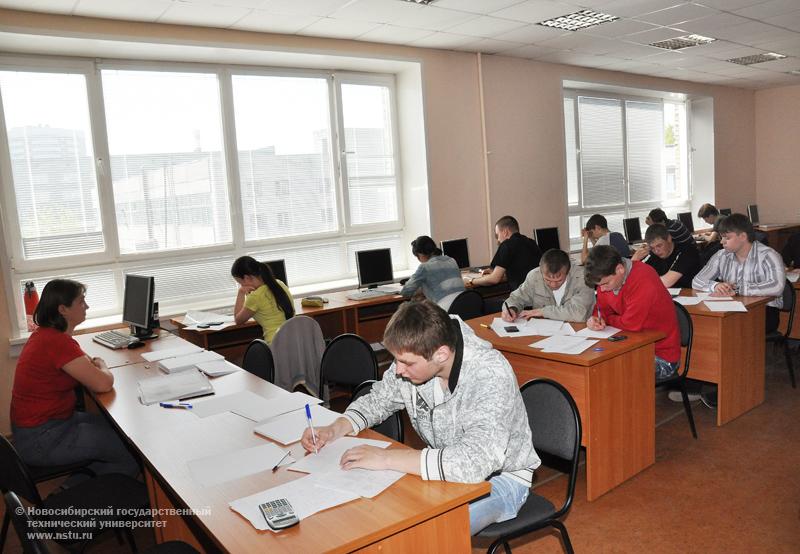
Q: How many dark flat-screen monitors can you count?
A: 9